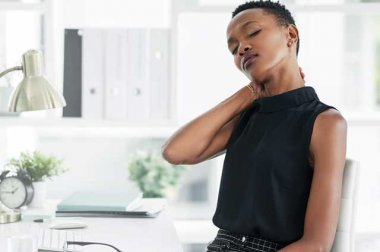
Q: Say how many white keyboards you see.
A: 1